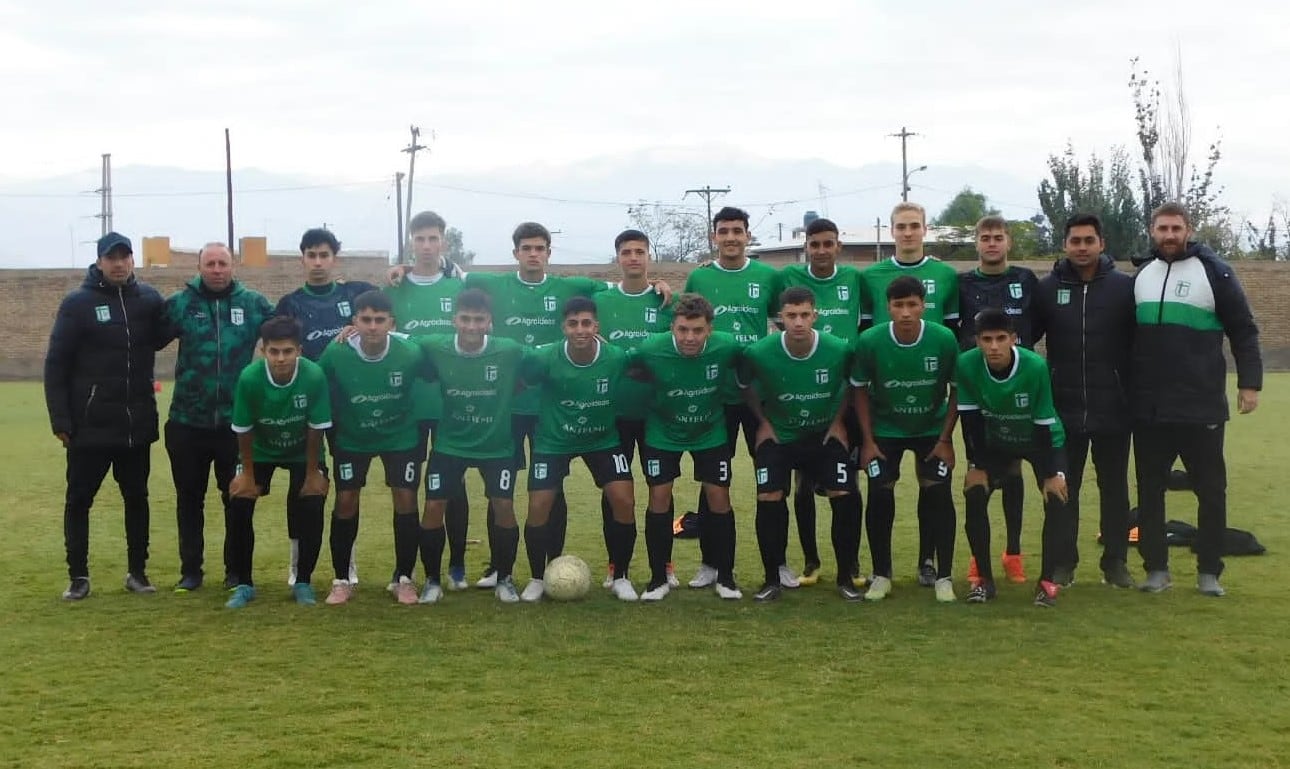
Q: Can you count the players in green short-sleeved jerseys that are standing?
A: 6